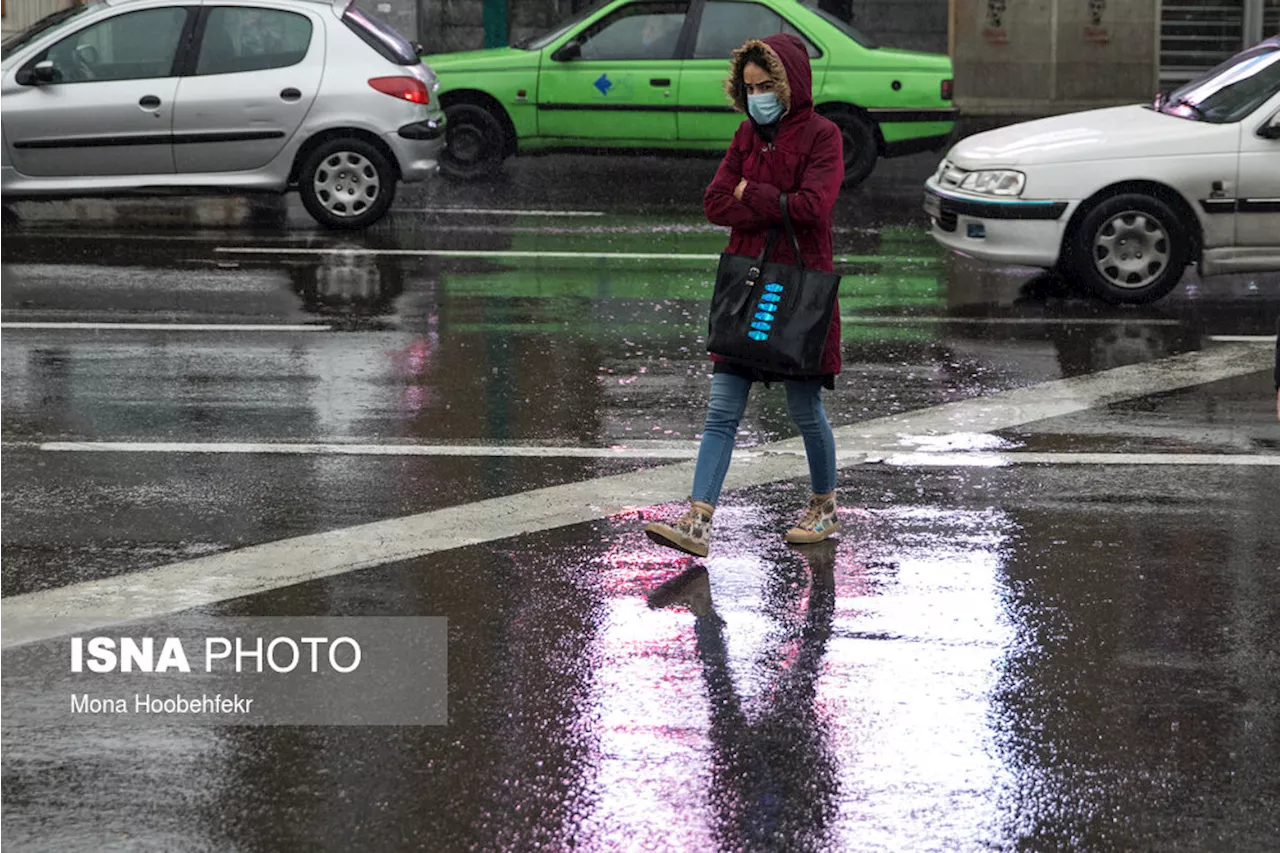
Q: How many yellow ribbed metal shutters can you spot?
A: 0